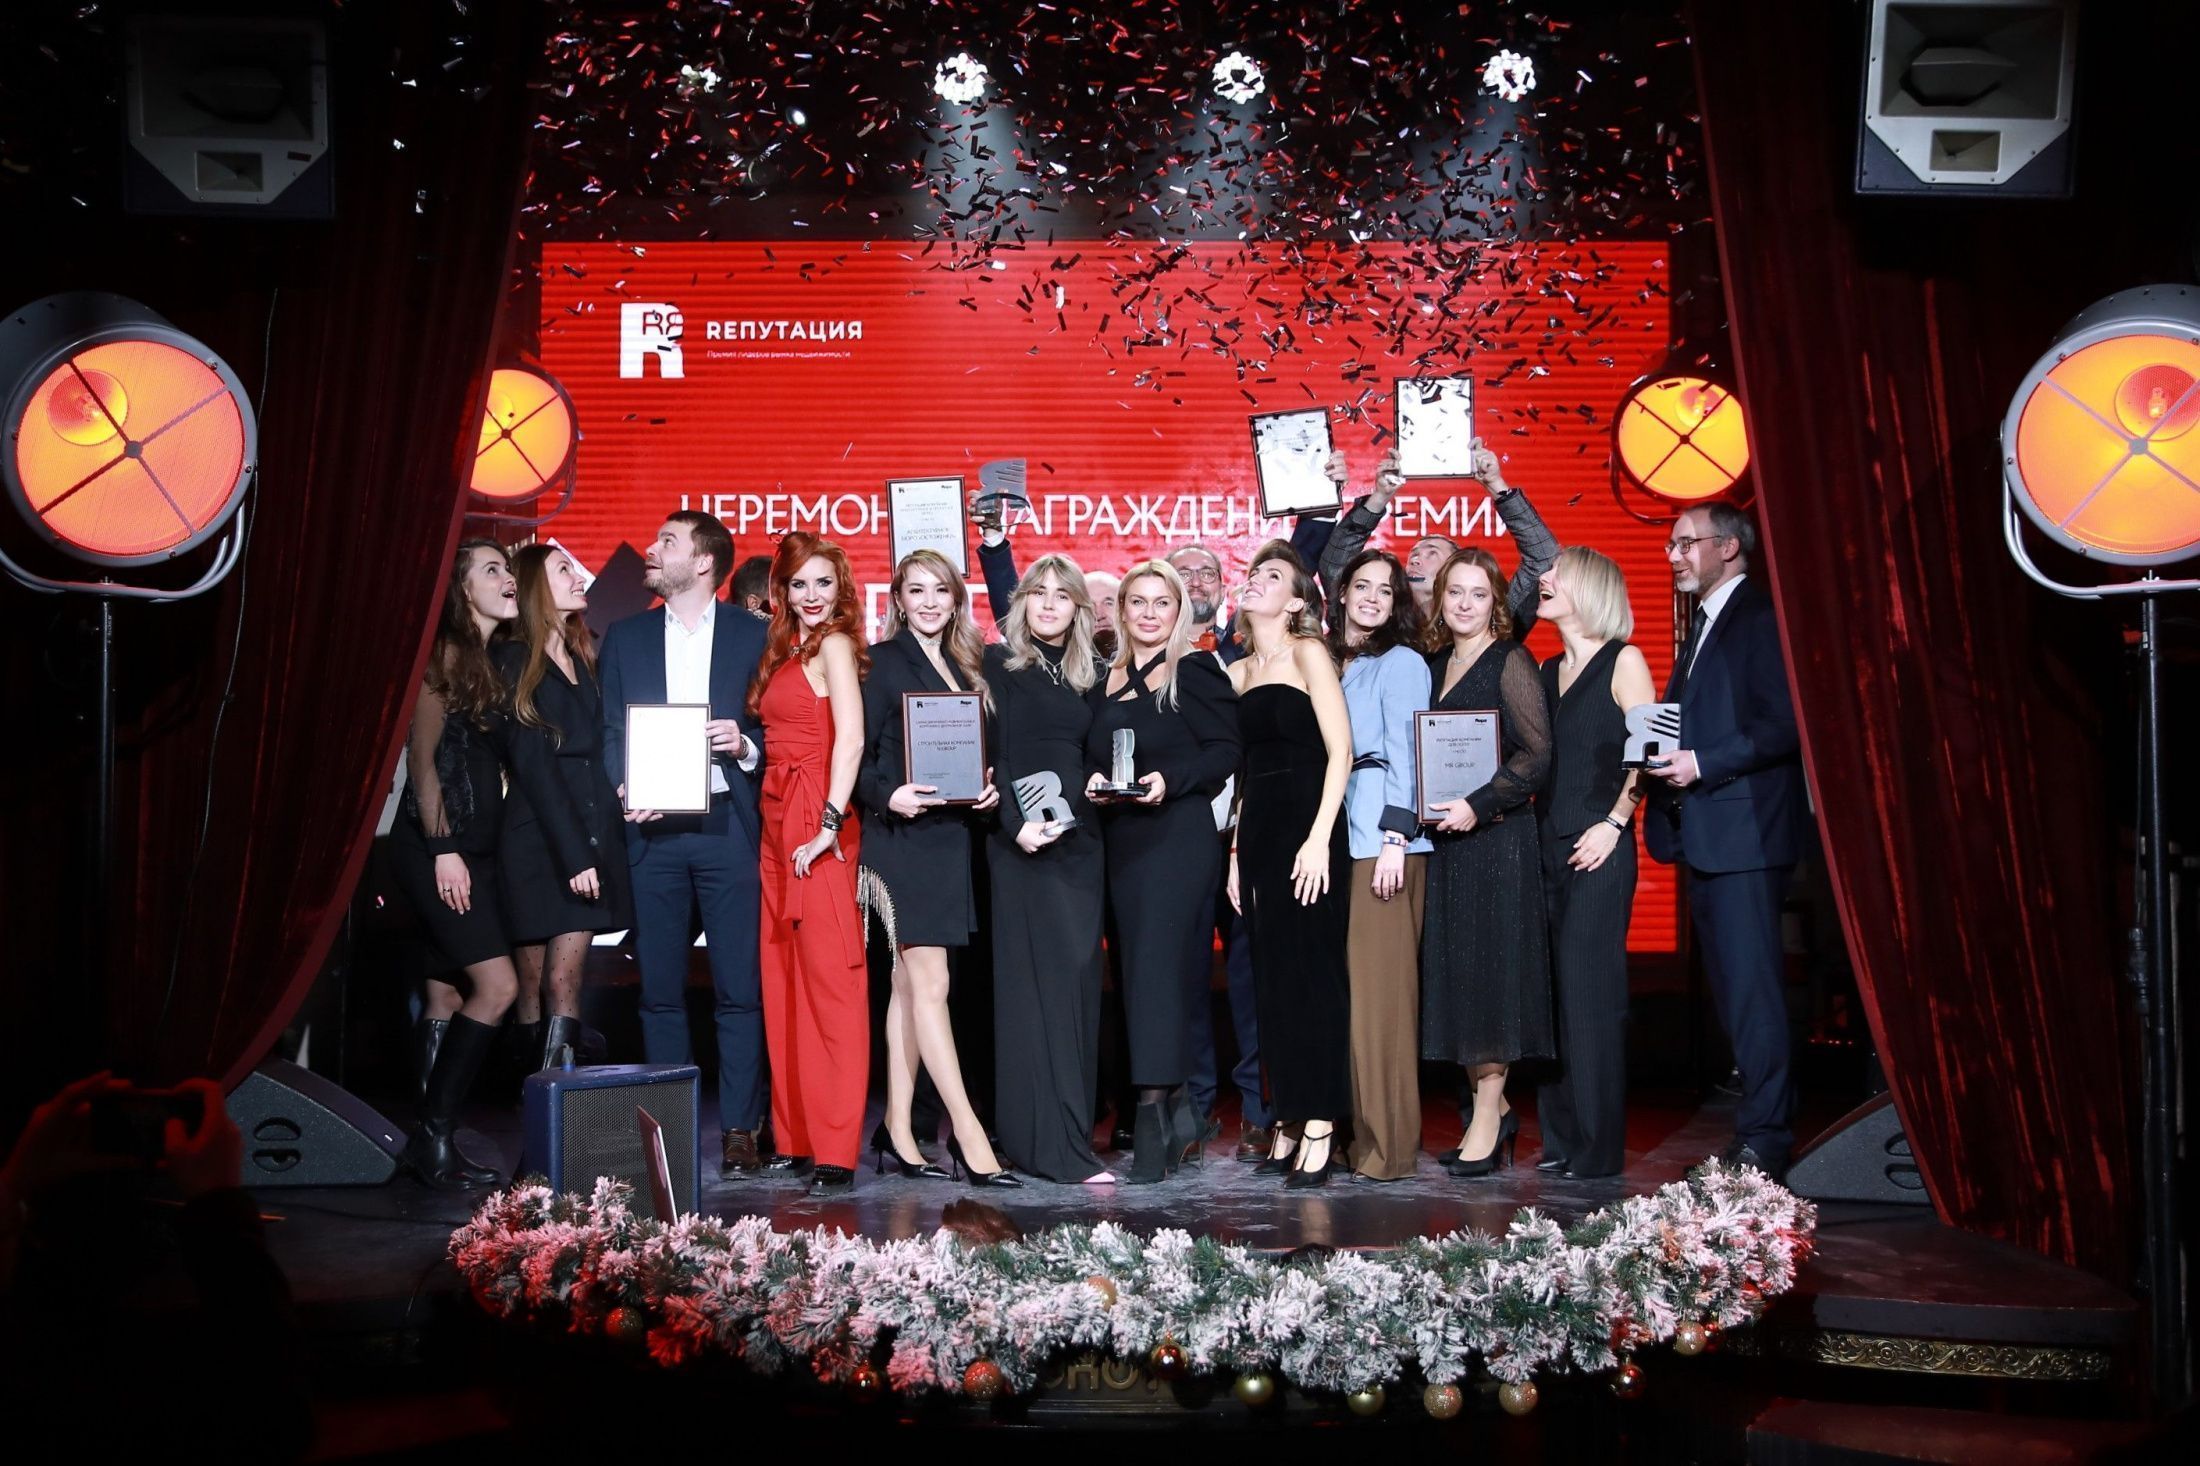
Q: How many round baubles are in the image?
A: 12